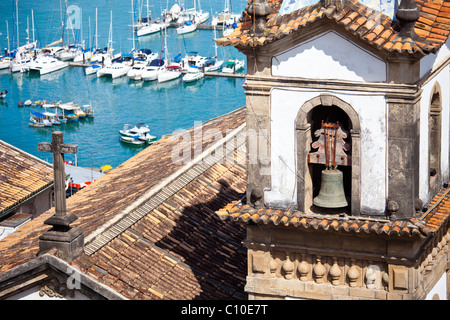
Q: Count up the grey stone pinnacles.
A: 2